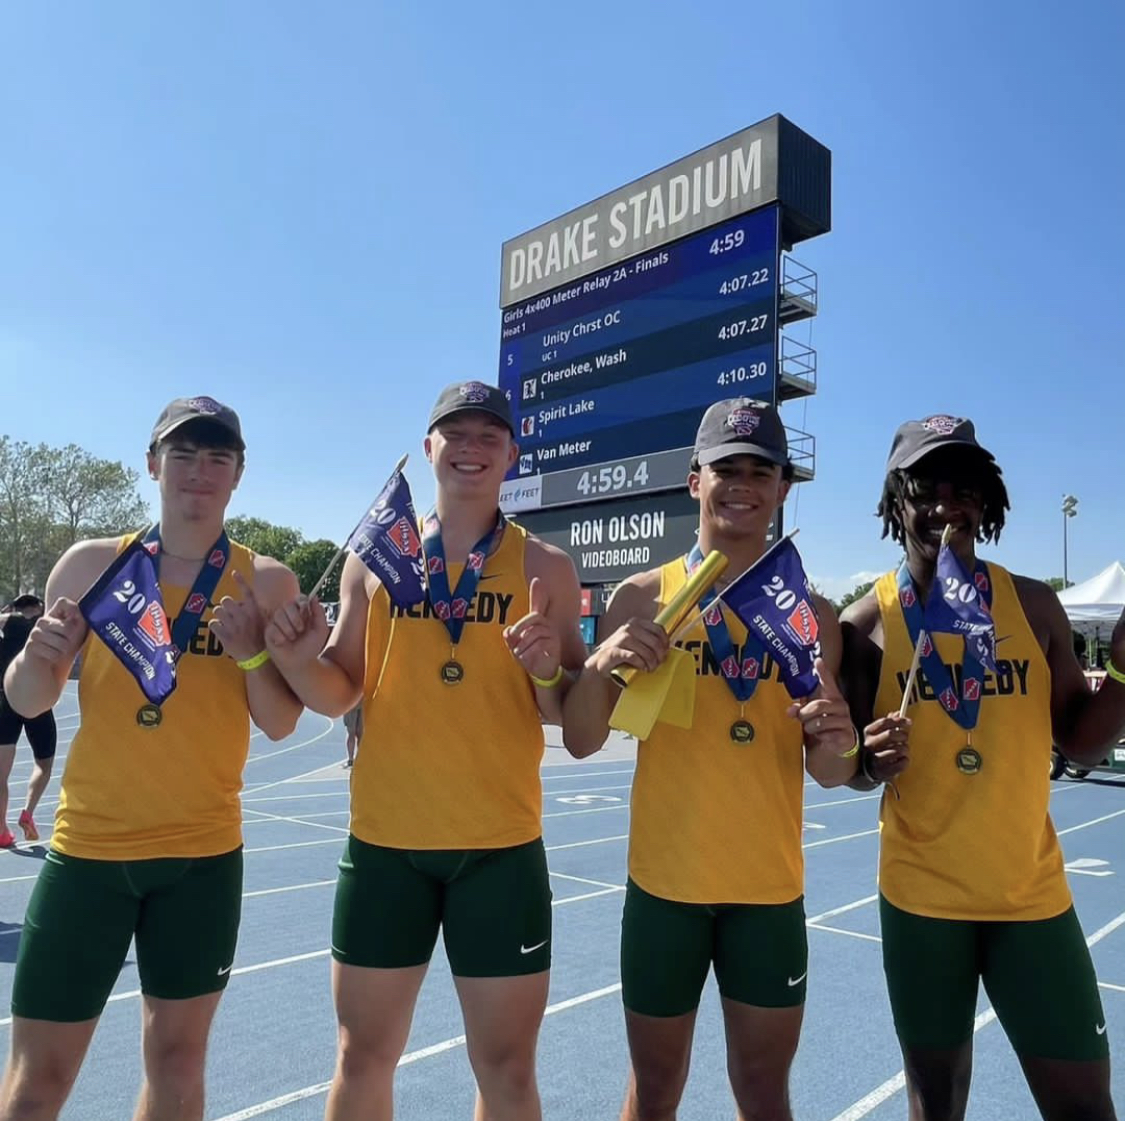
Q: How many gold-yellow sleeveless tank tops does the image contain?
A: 4